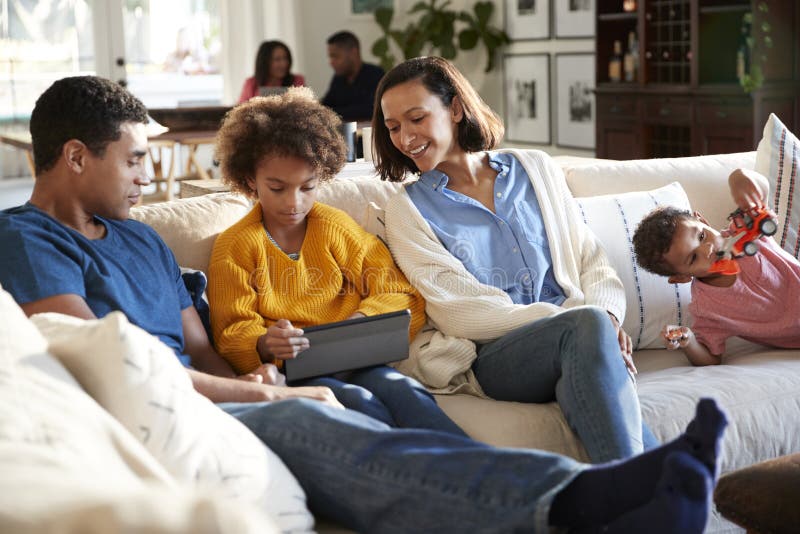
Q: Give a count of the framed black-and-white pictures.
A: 4